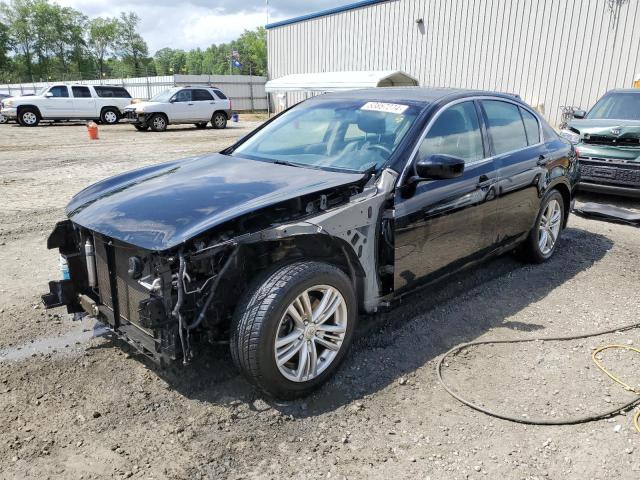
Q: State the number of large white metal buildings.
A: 1